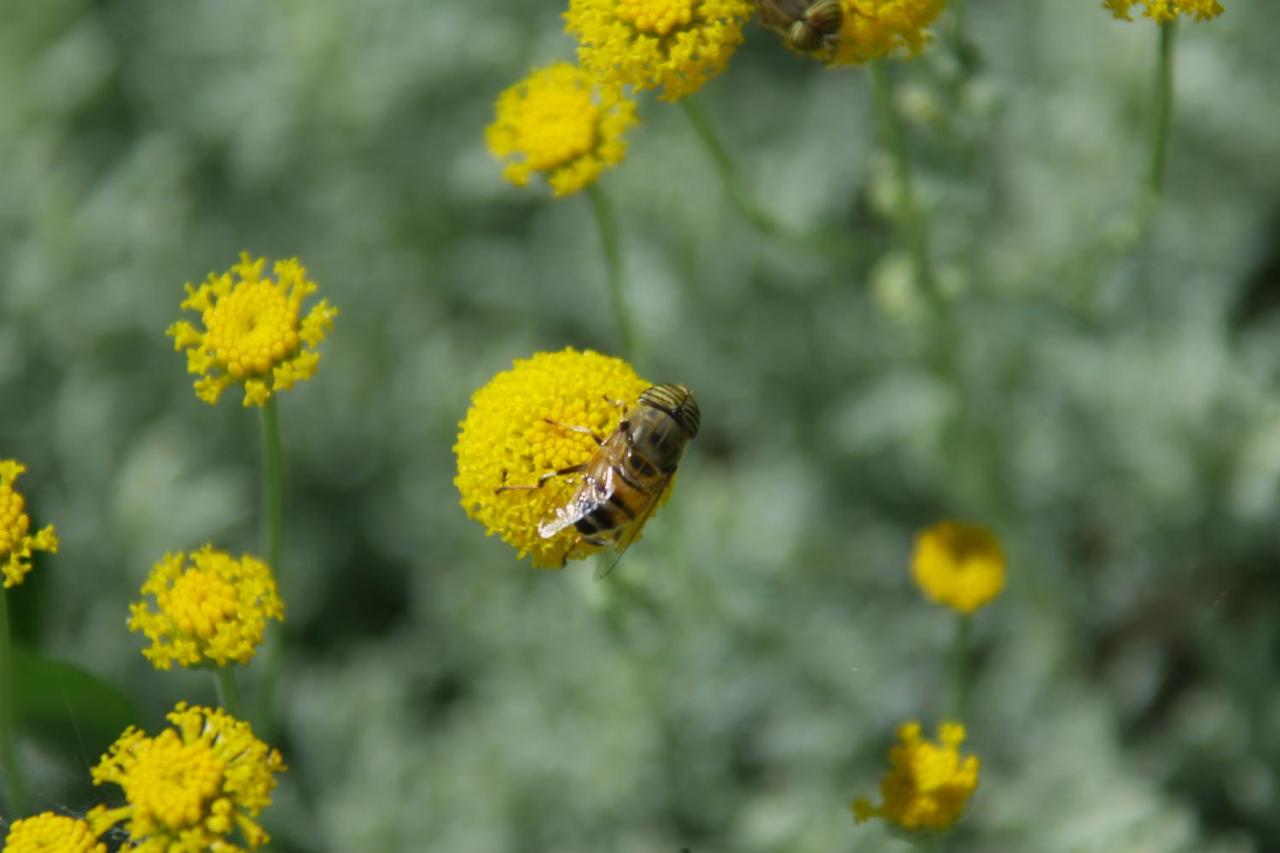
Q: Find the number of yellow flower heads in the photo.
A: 12